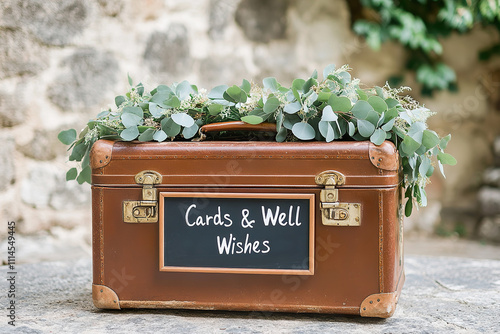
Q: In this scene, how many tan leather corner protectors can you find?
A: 4